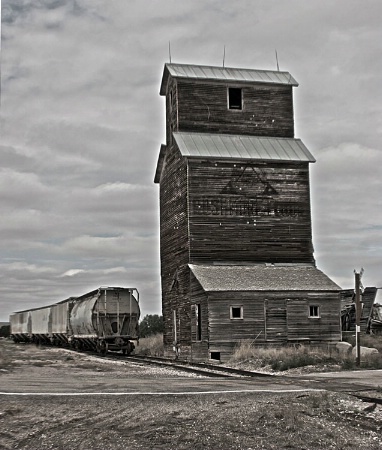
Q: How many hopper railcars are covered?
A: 4